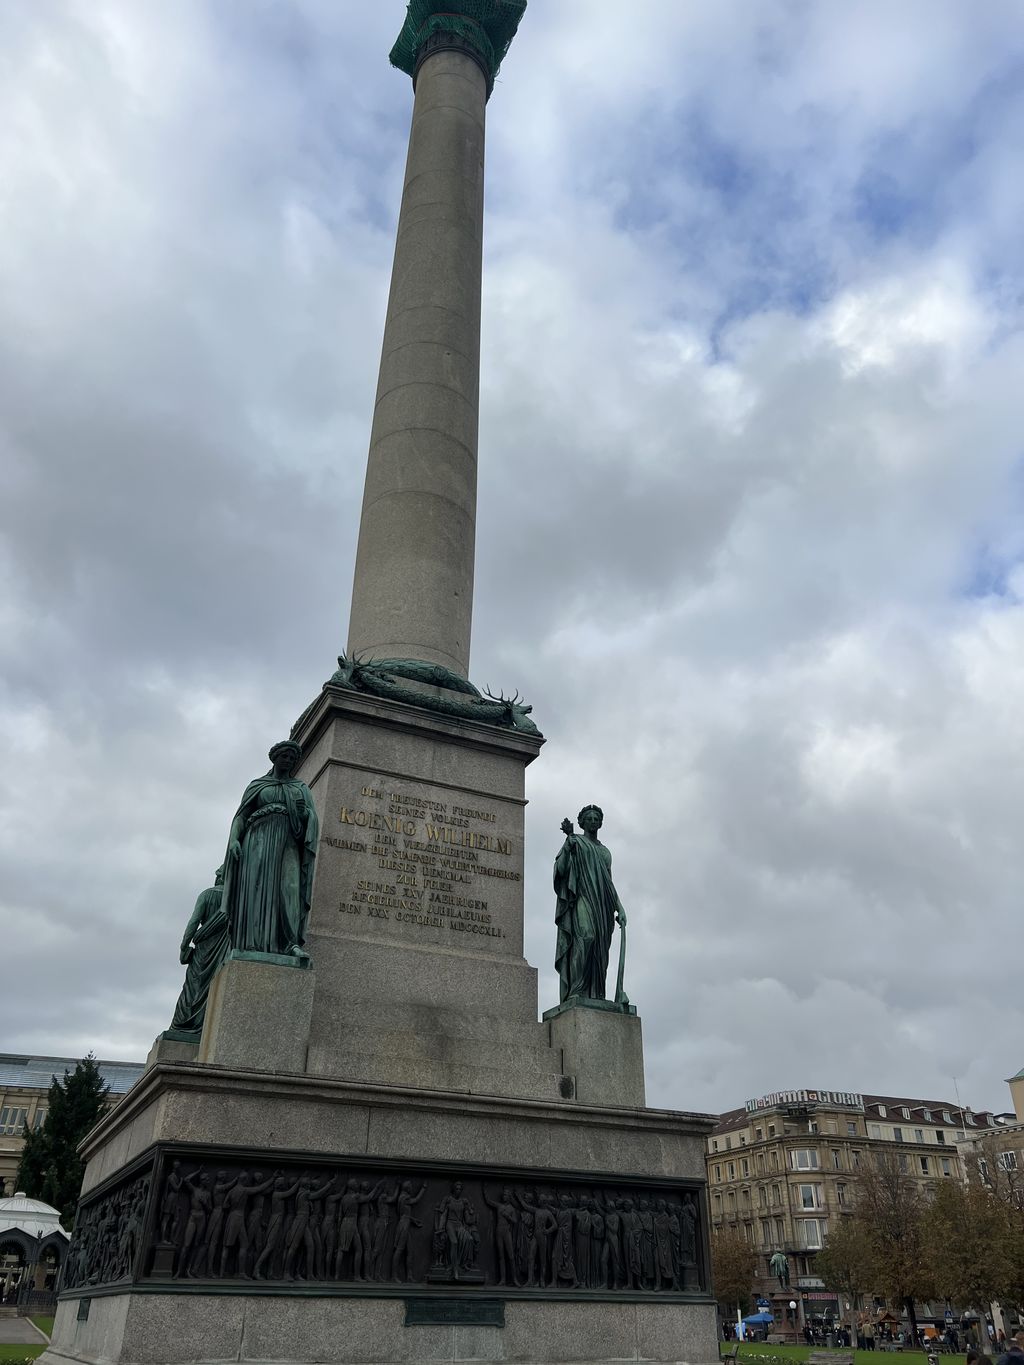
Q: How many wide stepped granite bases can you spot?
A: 1